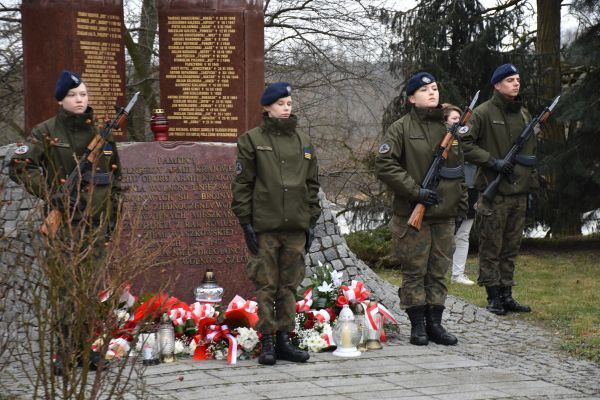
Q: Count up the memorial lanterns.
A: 7